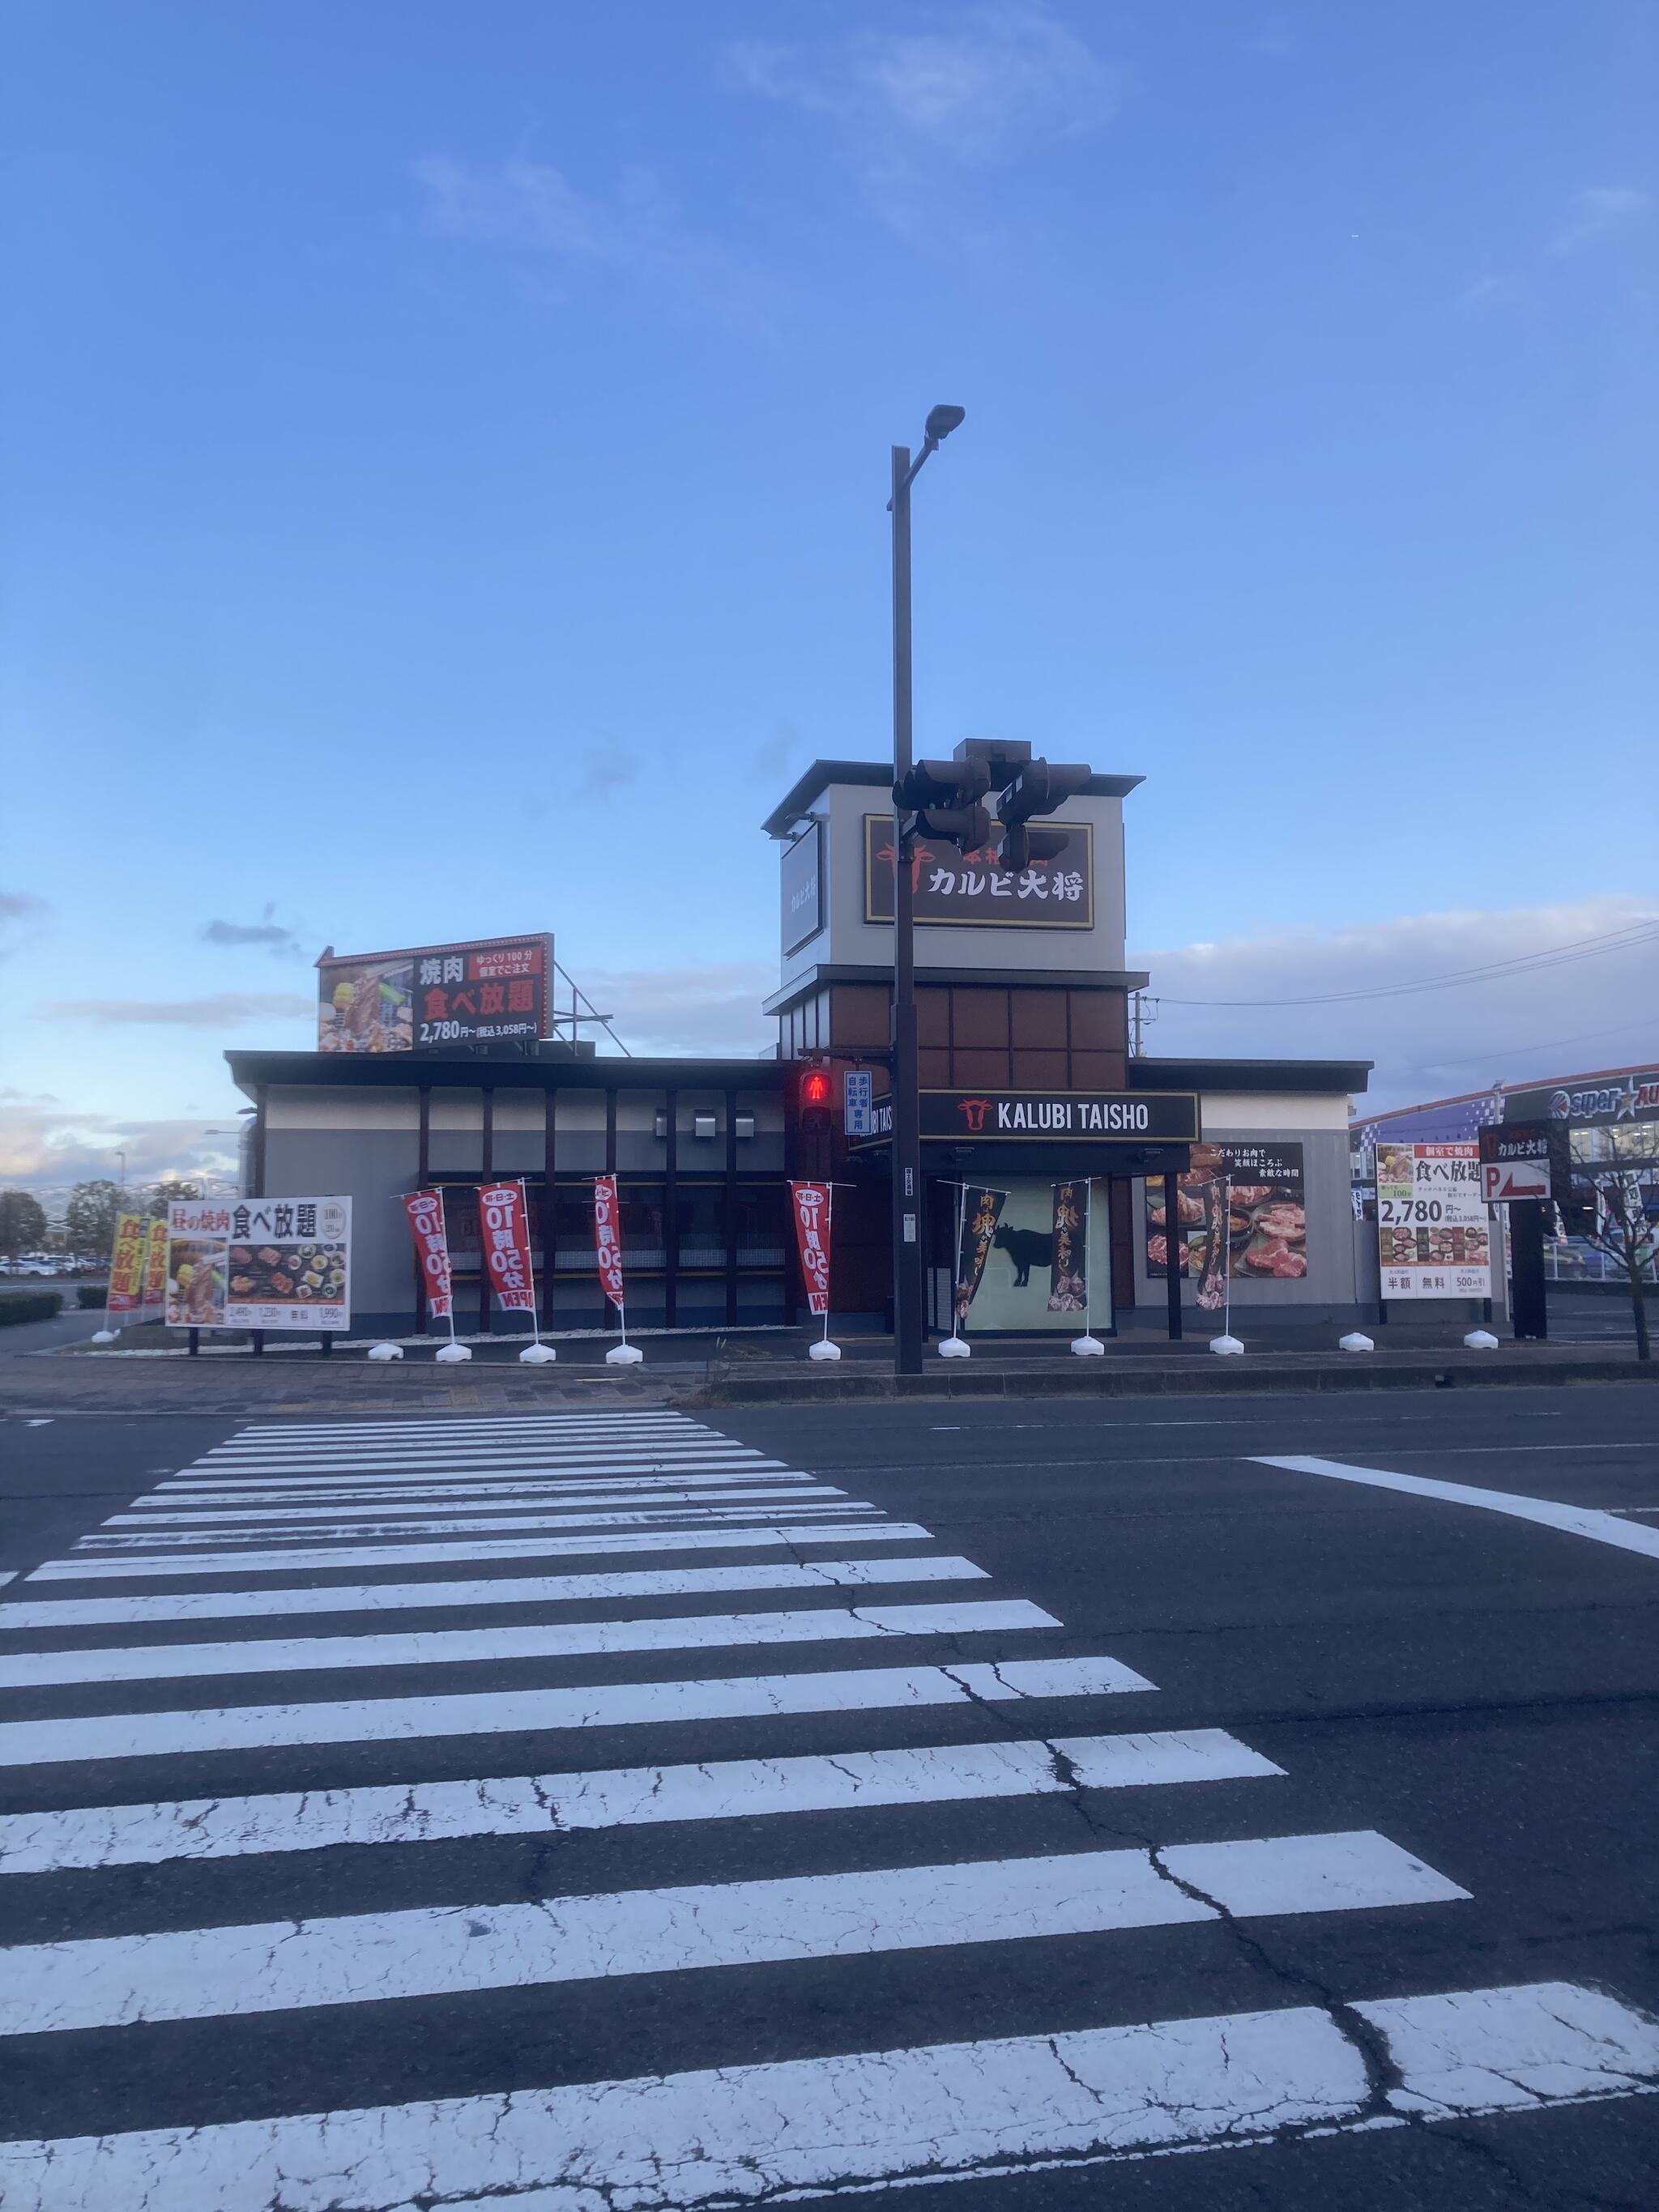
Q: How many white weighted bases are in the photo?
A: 11